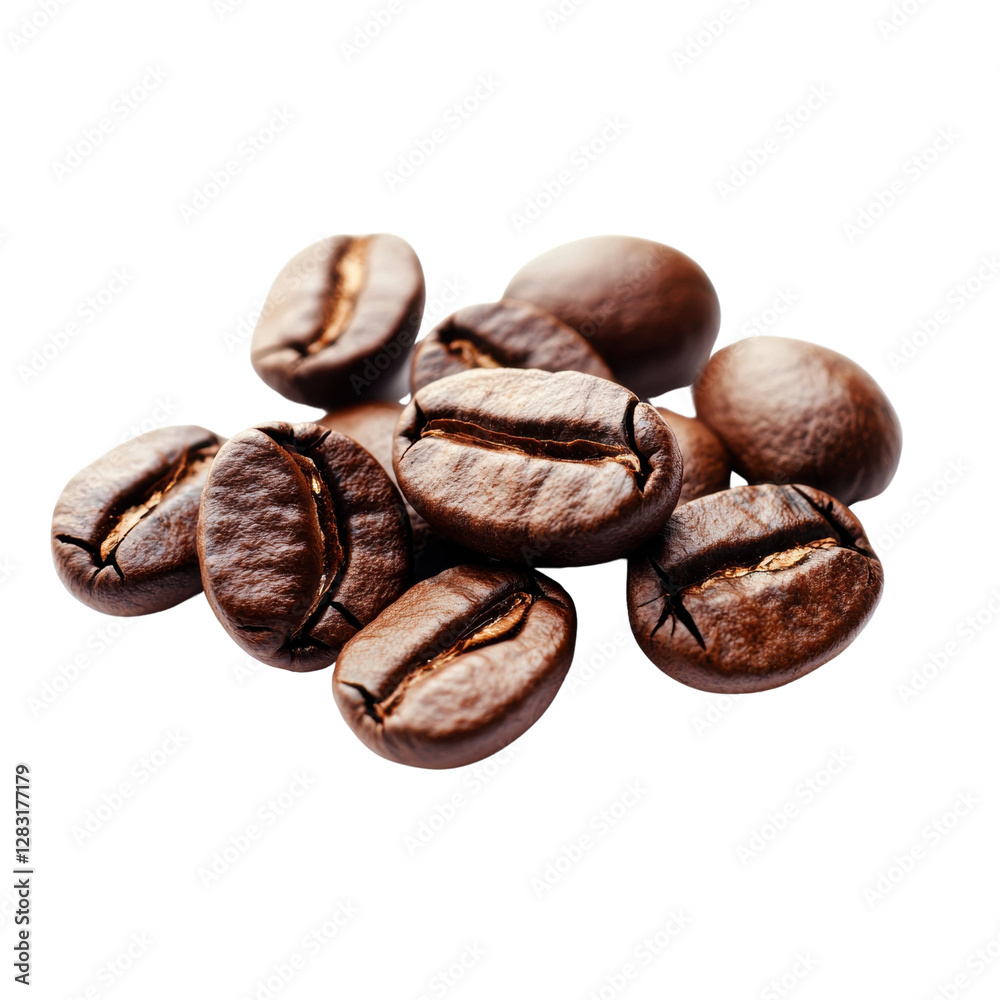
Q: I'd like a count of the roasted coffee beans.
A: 11